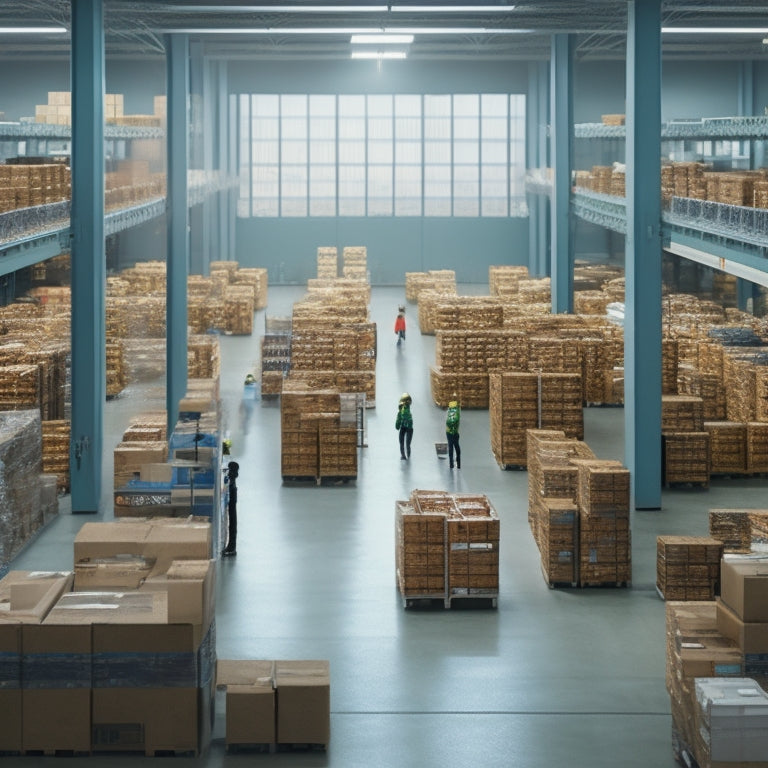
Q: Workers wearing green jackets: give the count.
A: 2